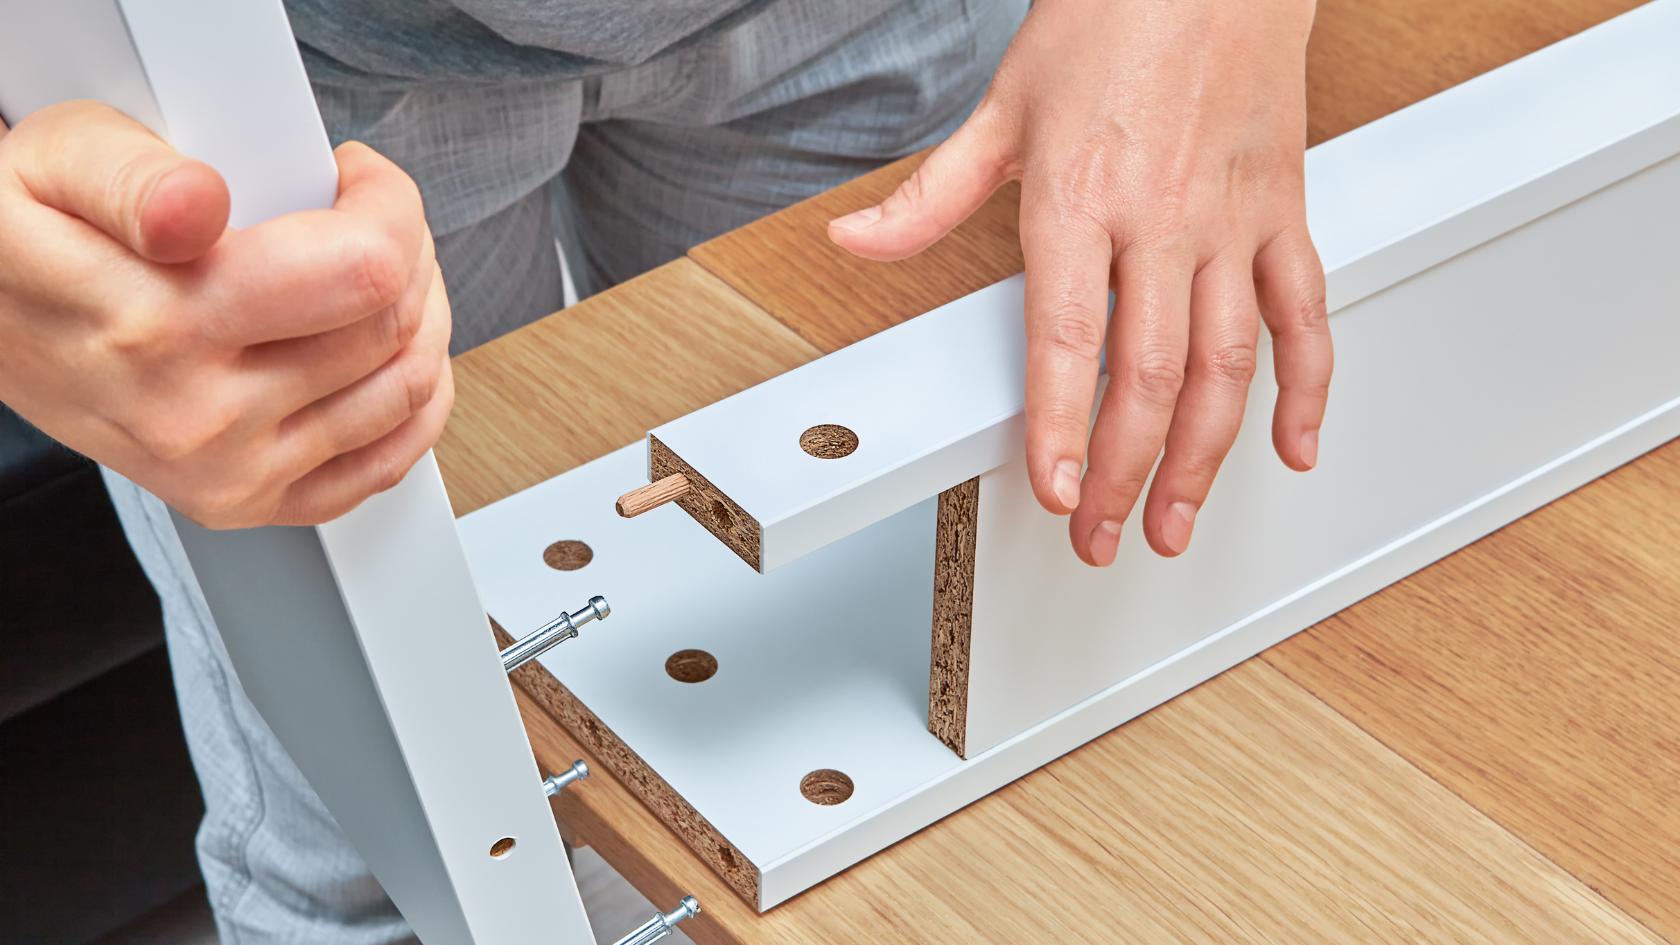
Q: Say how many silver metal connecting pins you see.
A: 3